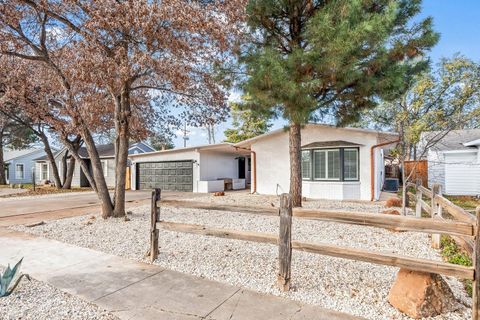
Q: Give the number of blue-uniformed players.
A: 0